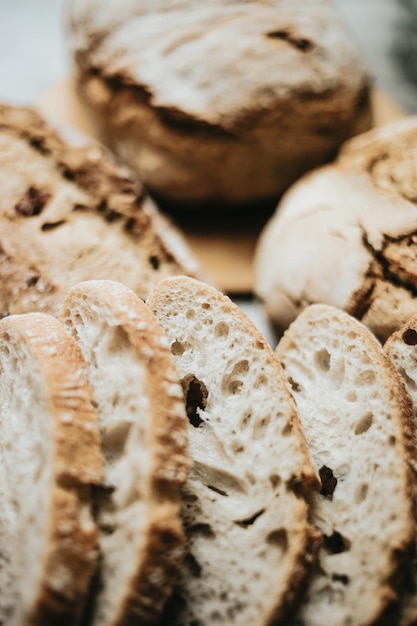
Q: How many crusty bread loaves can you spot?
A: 3